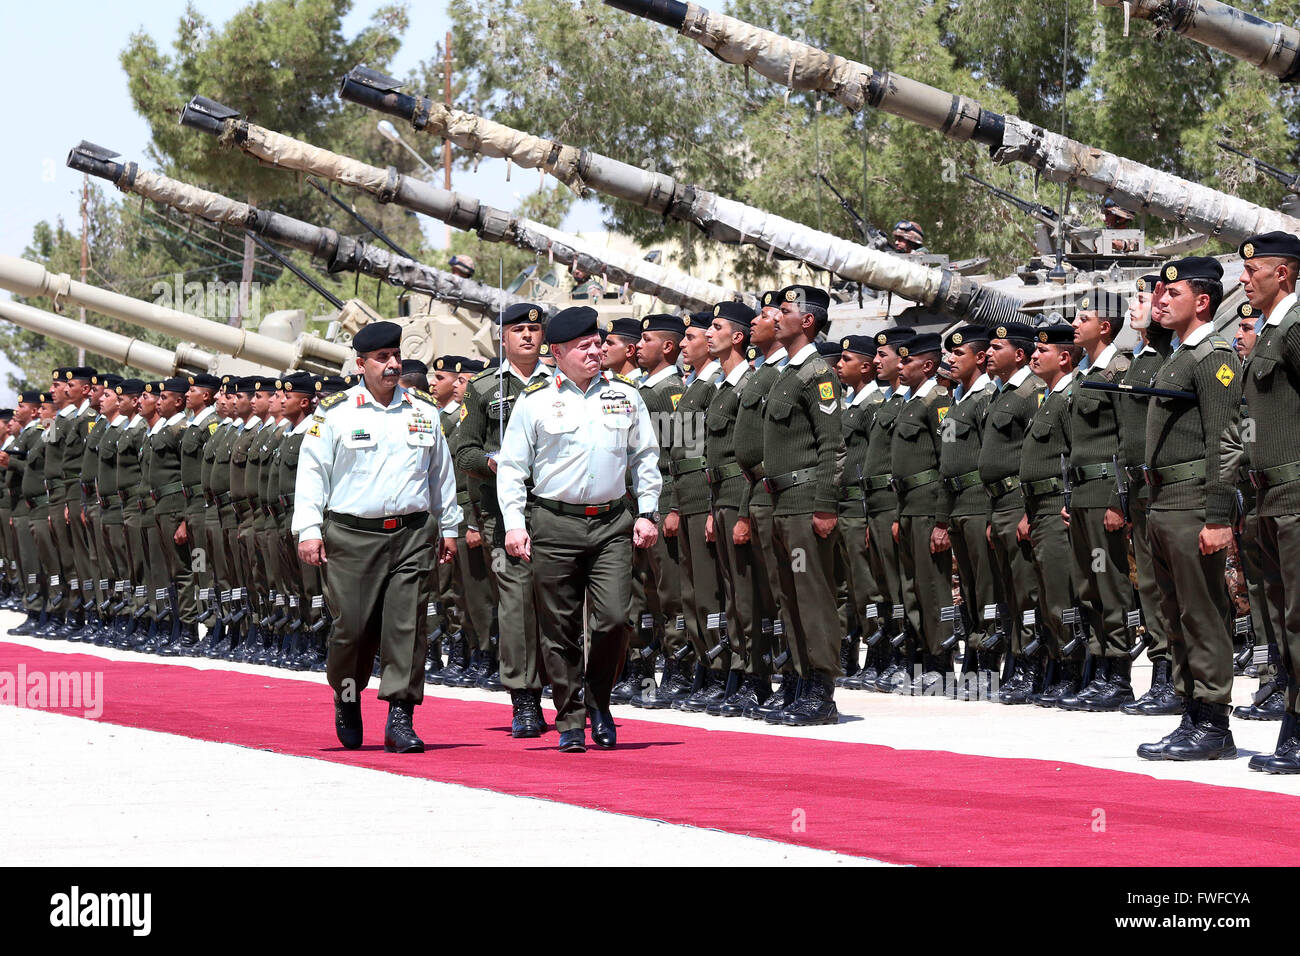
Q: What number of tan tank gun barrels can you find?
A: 2